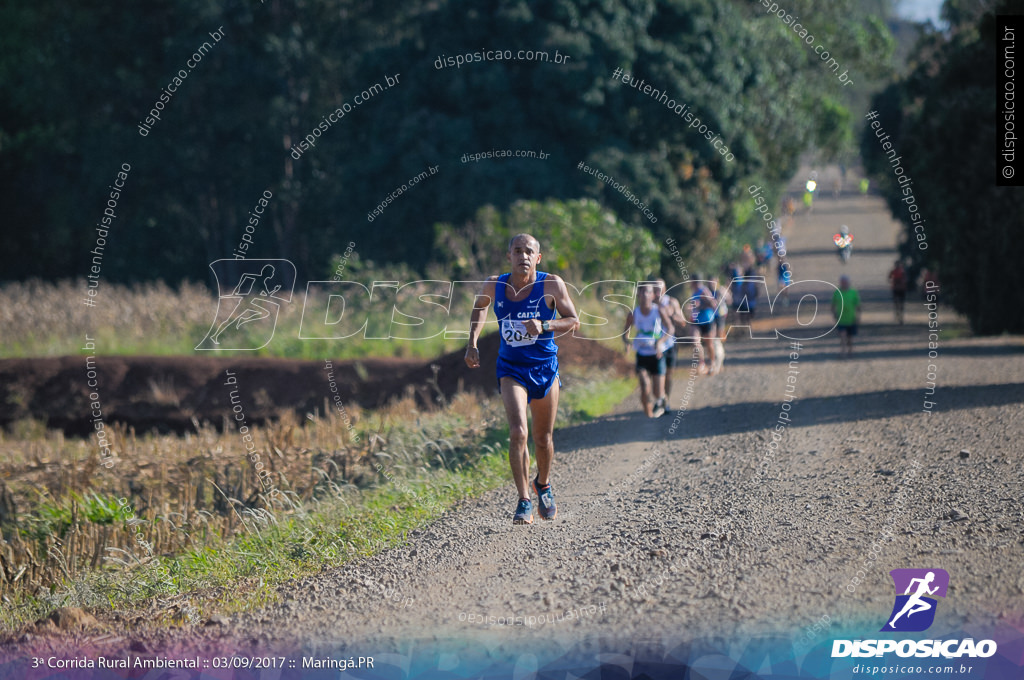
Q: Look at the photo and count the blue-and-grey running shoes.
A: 2